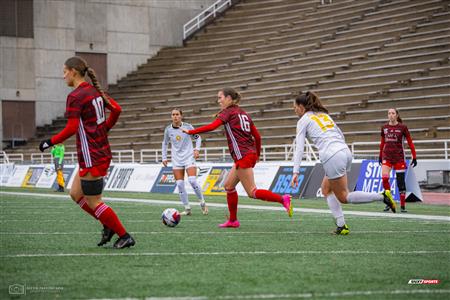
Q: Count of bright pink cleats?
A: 2